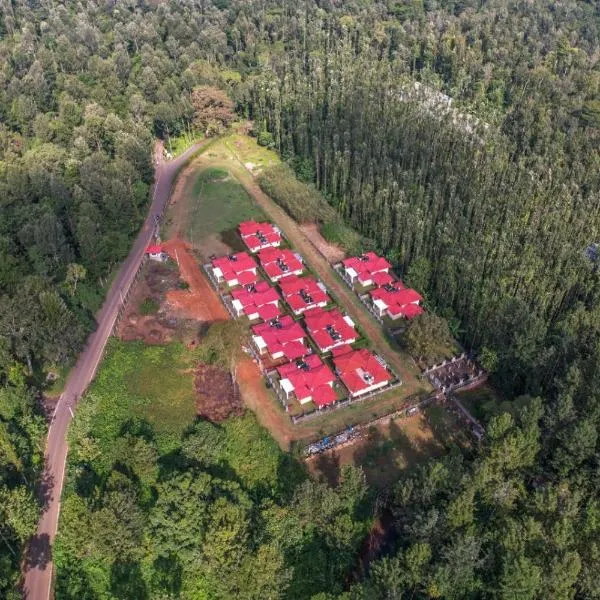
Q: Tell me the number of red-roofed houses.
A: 11